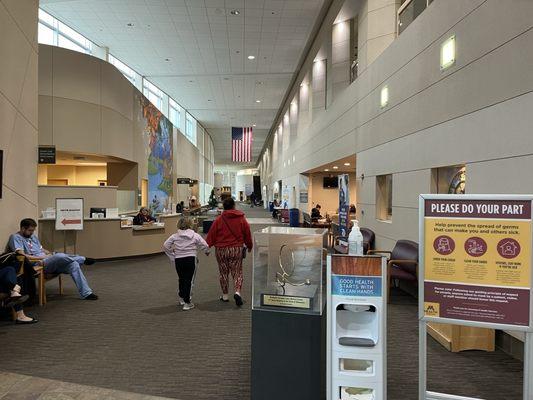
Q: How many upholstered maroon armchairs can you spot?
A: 2